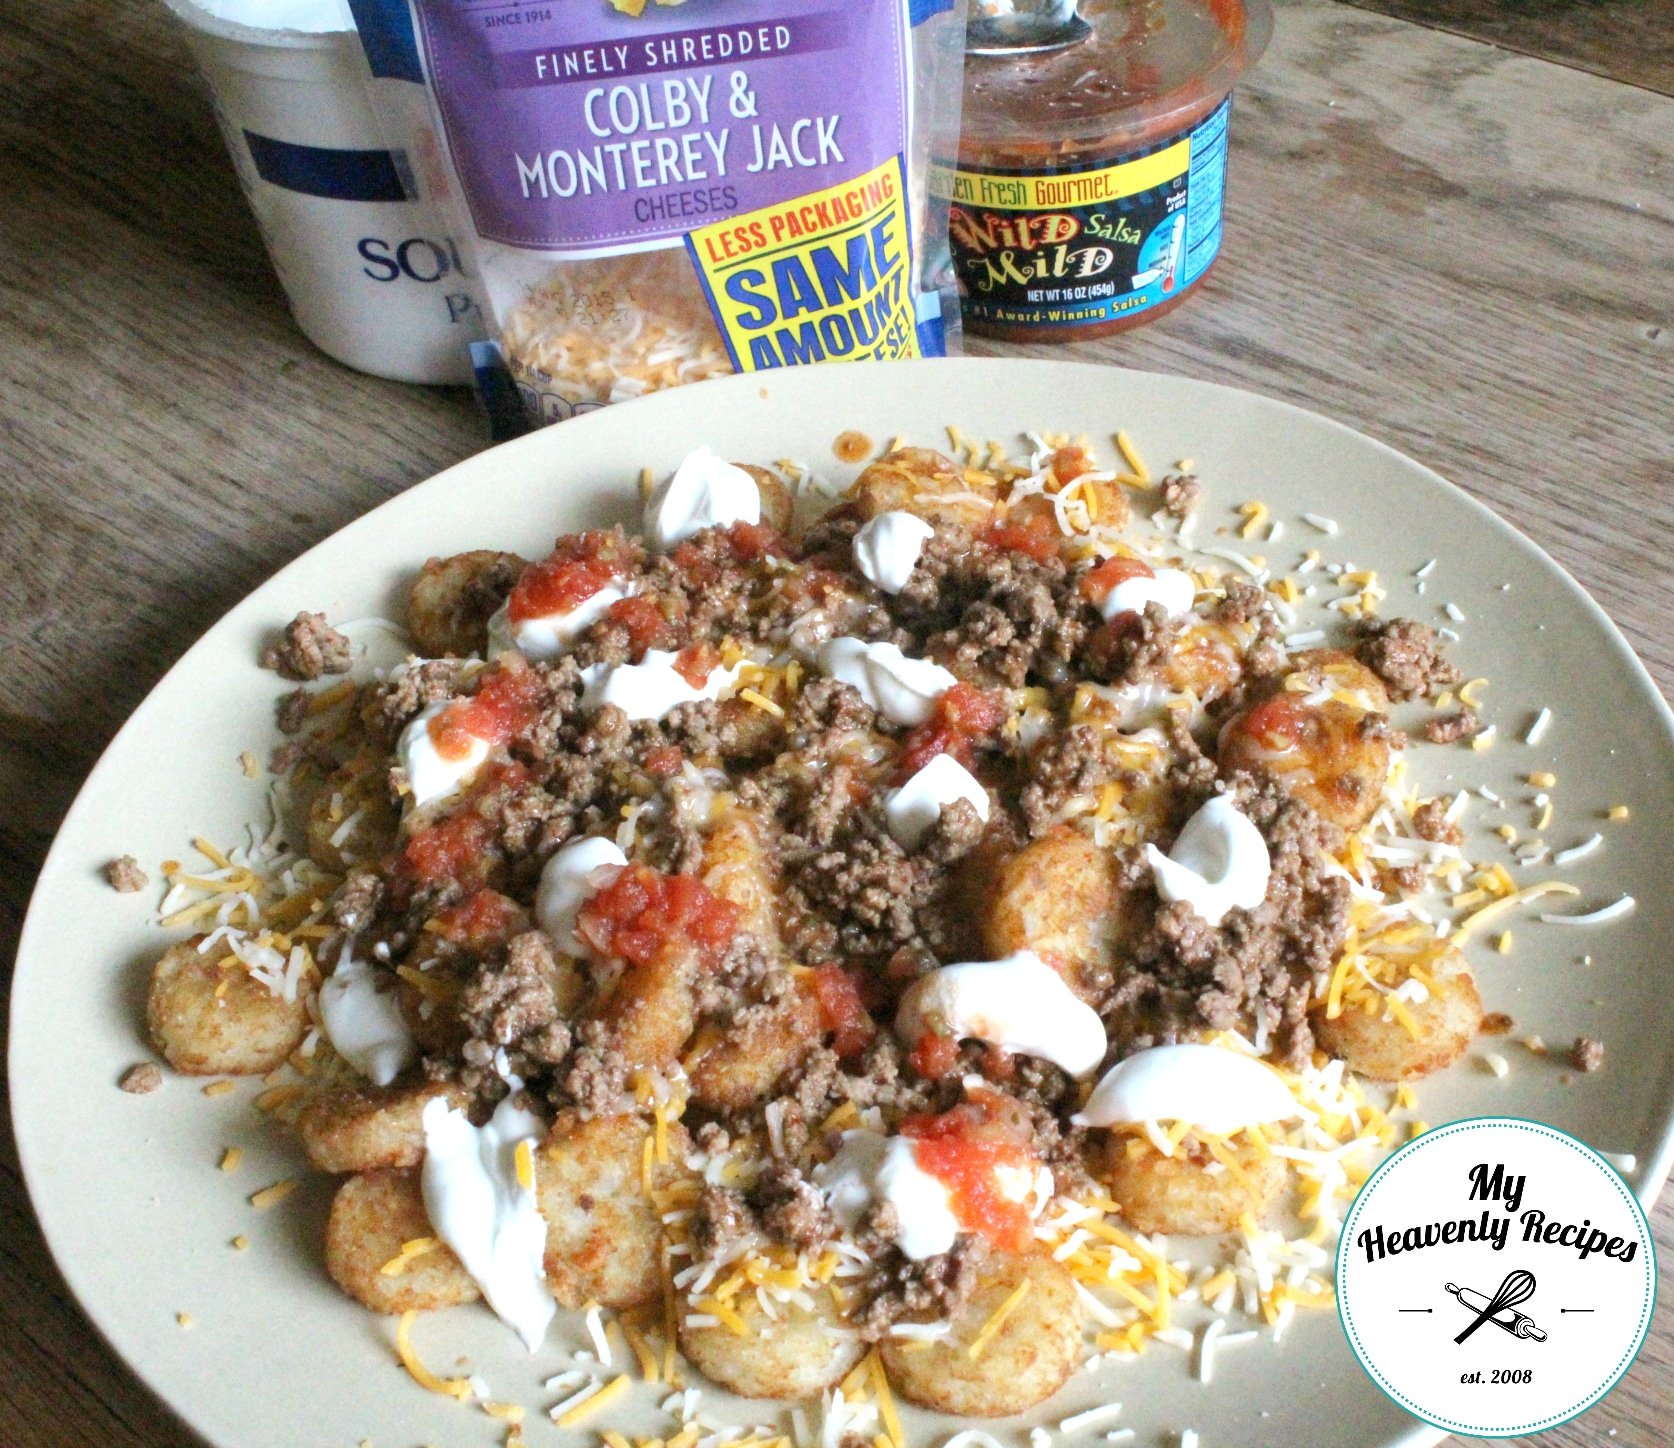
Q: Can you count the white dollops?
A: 15